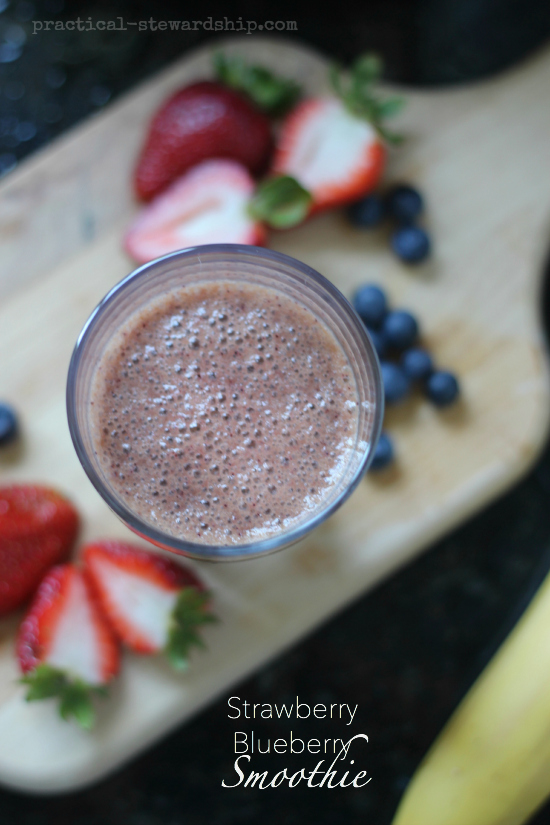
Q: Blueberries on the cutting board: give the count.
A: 11